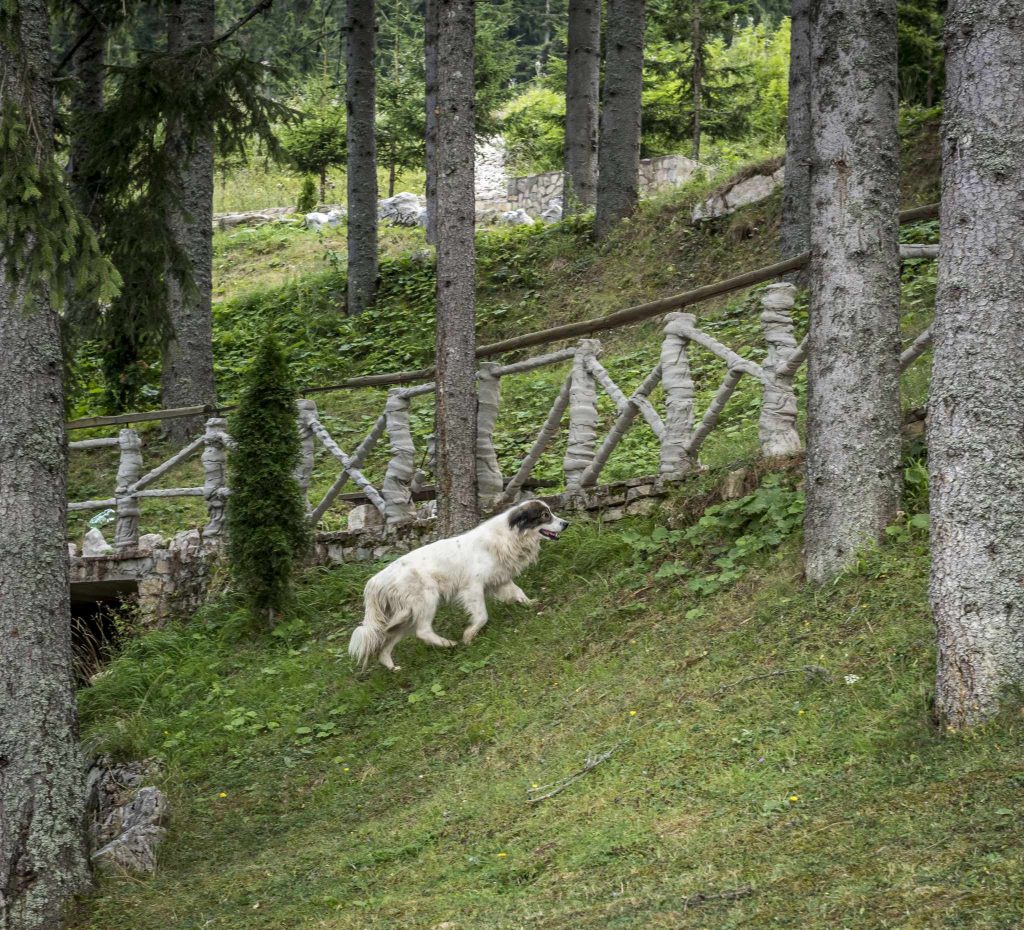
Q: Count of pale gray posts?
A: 8